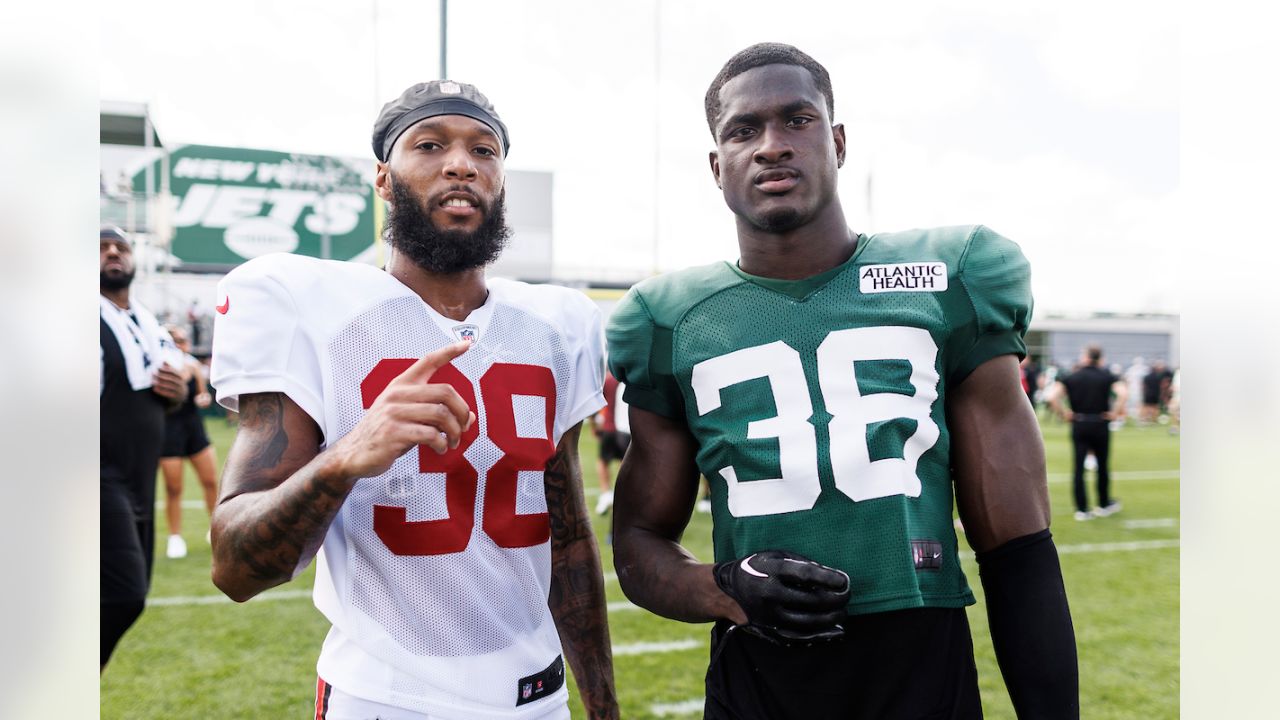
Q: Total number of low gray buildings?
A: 1